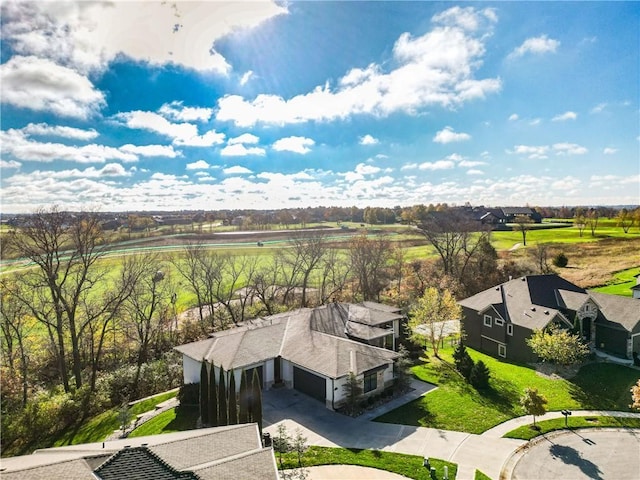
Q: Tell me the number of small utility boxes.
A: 3